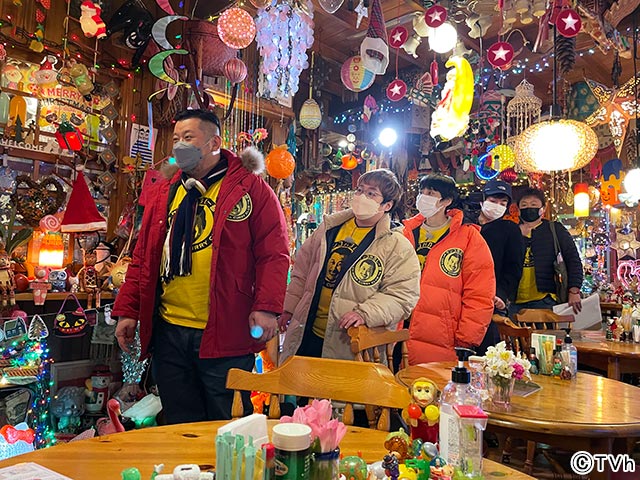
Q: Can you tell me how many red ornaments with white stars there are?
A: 5